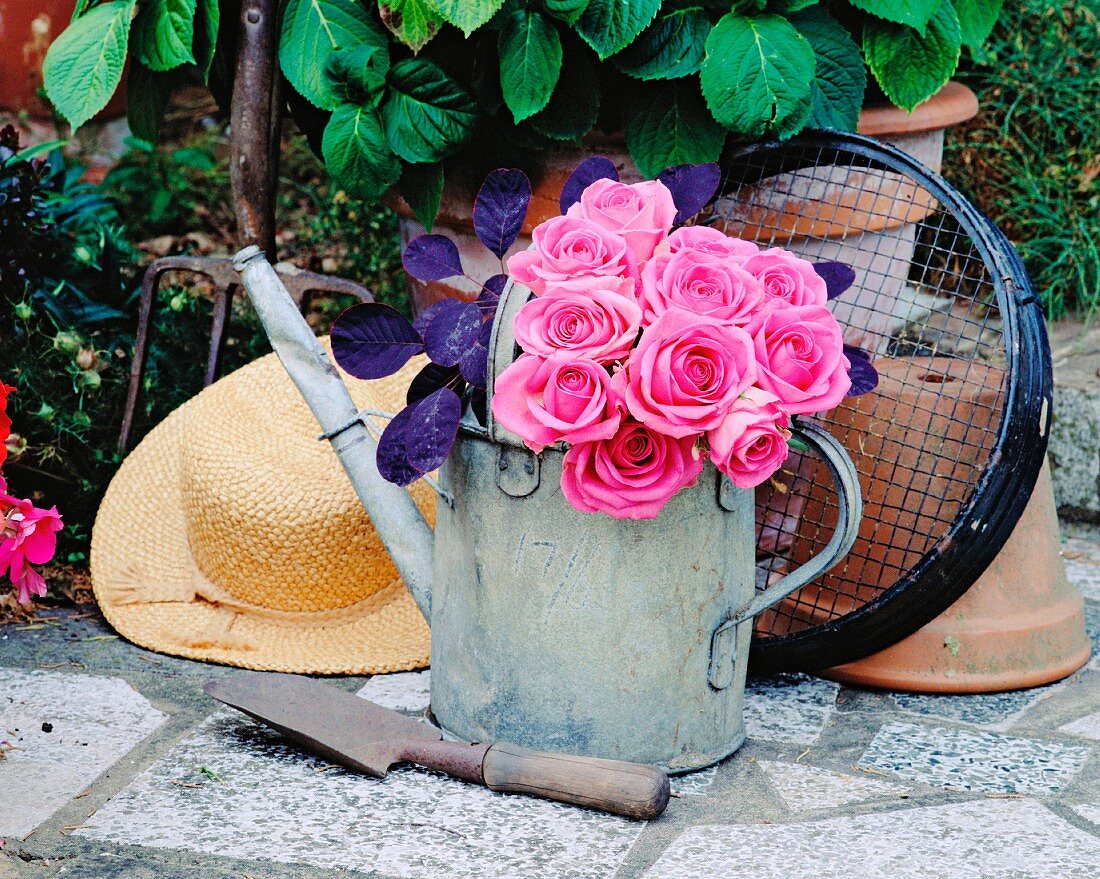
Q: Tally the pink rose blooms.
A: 11